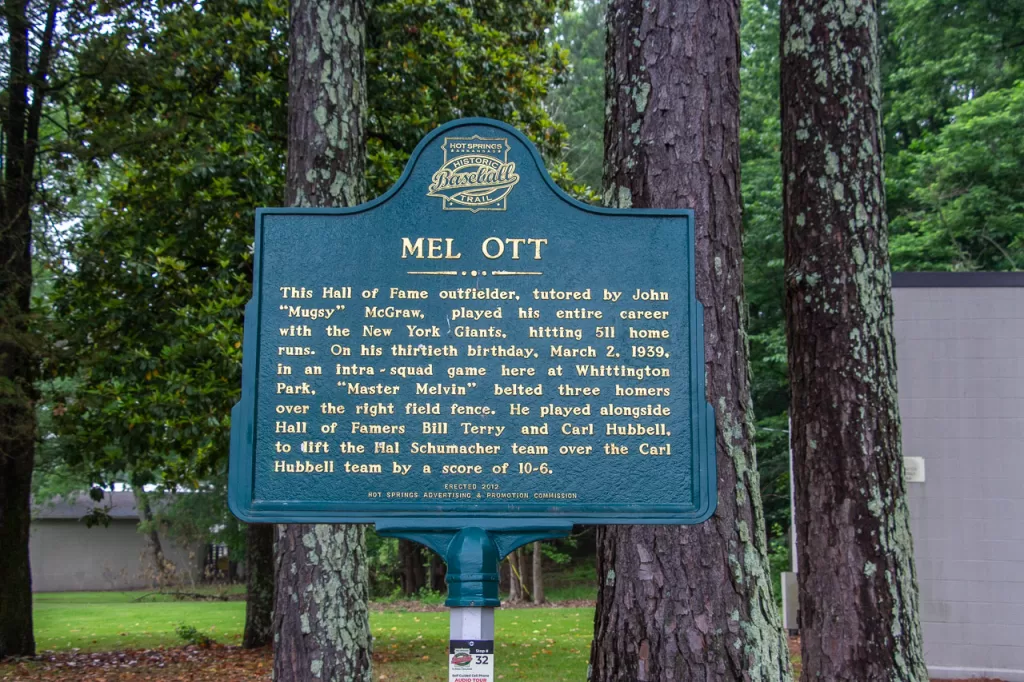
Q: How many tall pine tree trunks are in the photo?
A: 3